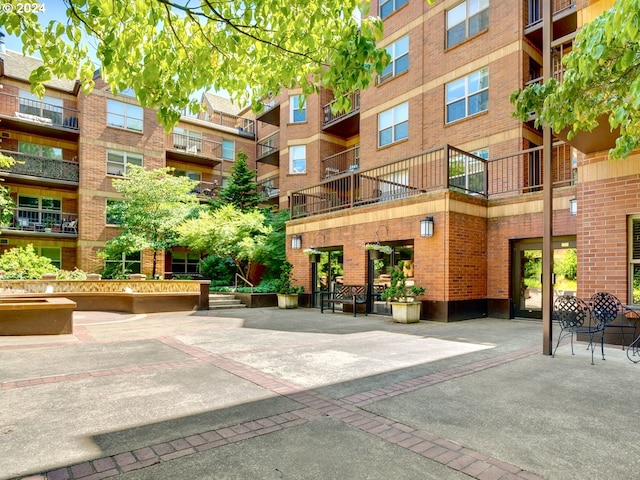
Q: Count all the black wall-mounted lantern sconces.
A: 3